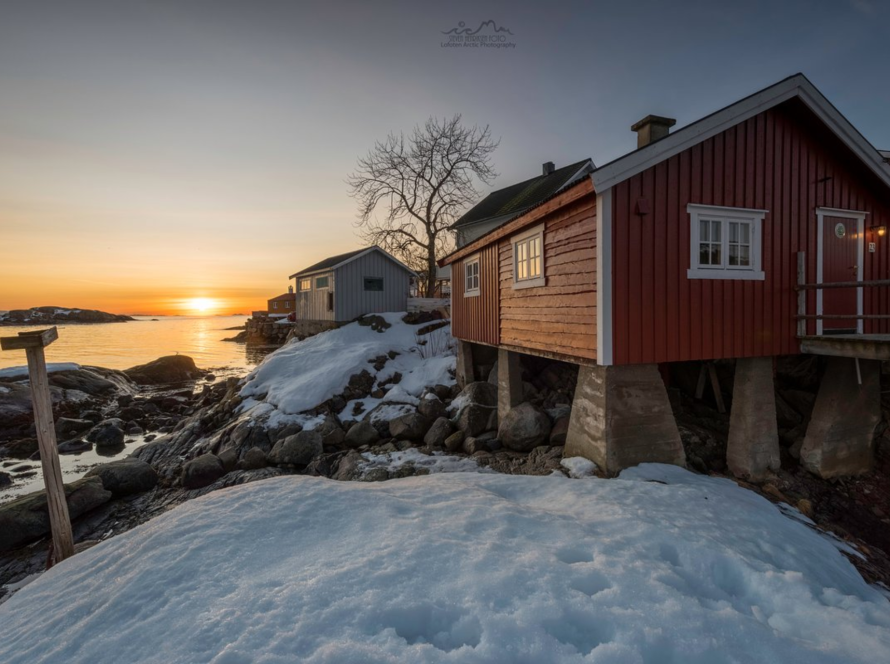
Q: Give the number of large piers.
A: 3